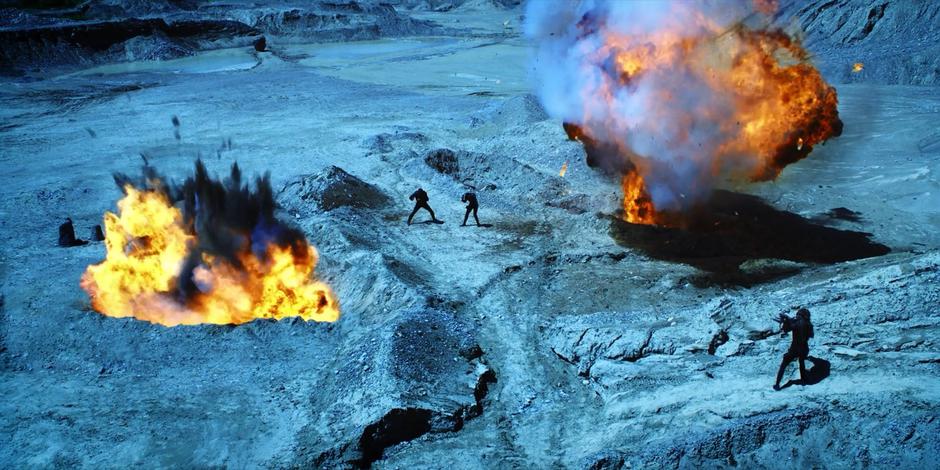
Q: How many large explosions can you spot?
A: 2